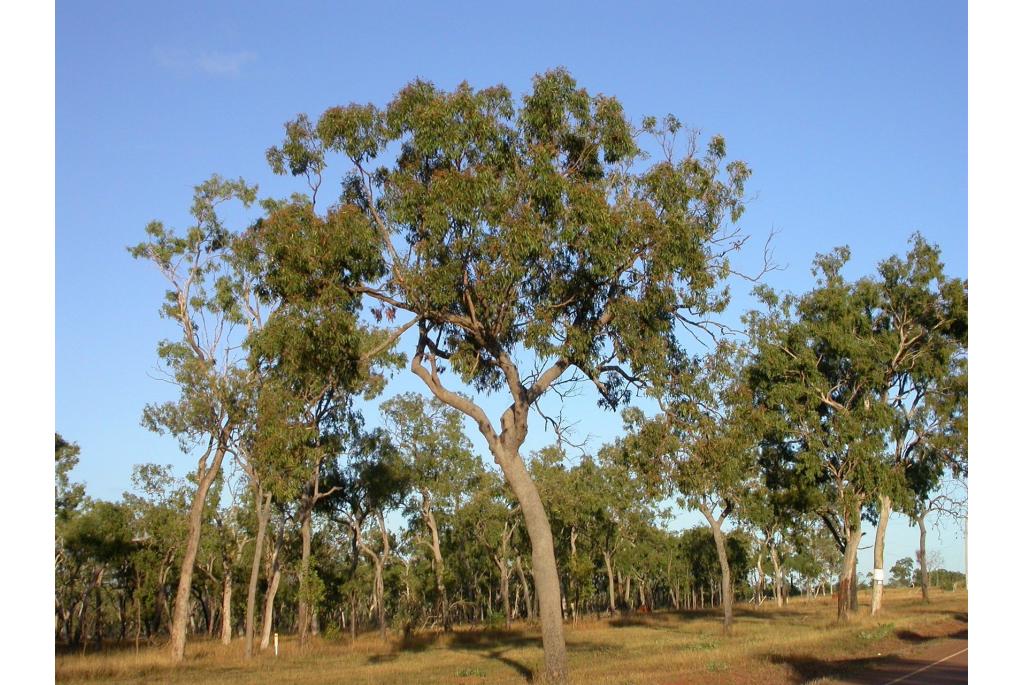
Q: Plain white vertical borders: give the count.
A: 2